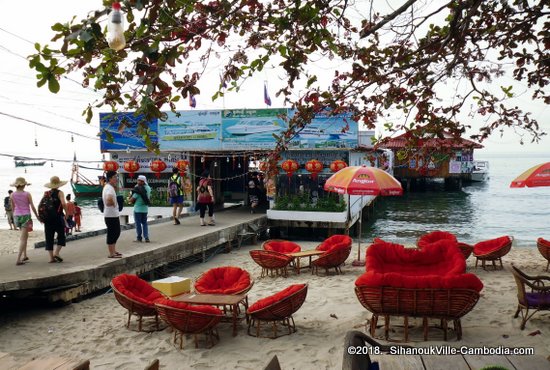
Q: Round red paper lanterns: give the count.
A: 8